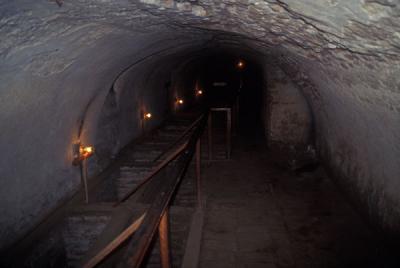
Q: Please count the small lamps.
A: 5